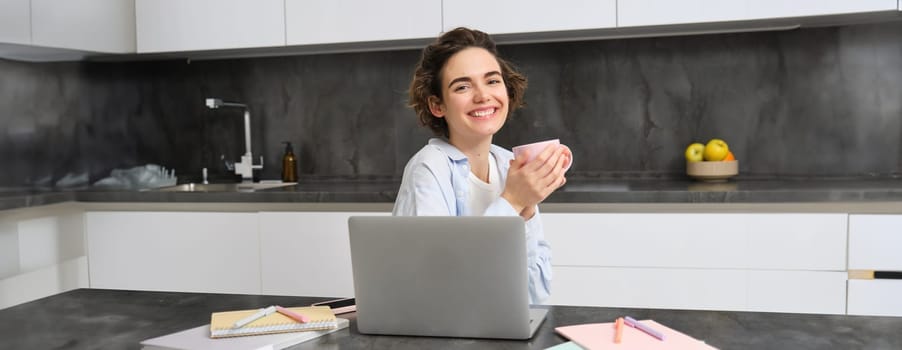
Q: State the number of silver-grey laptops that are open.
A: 1